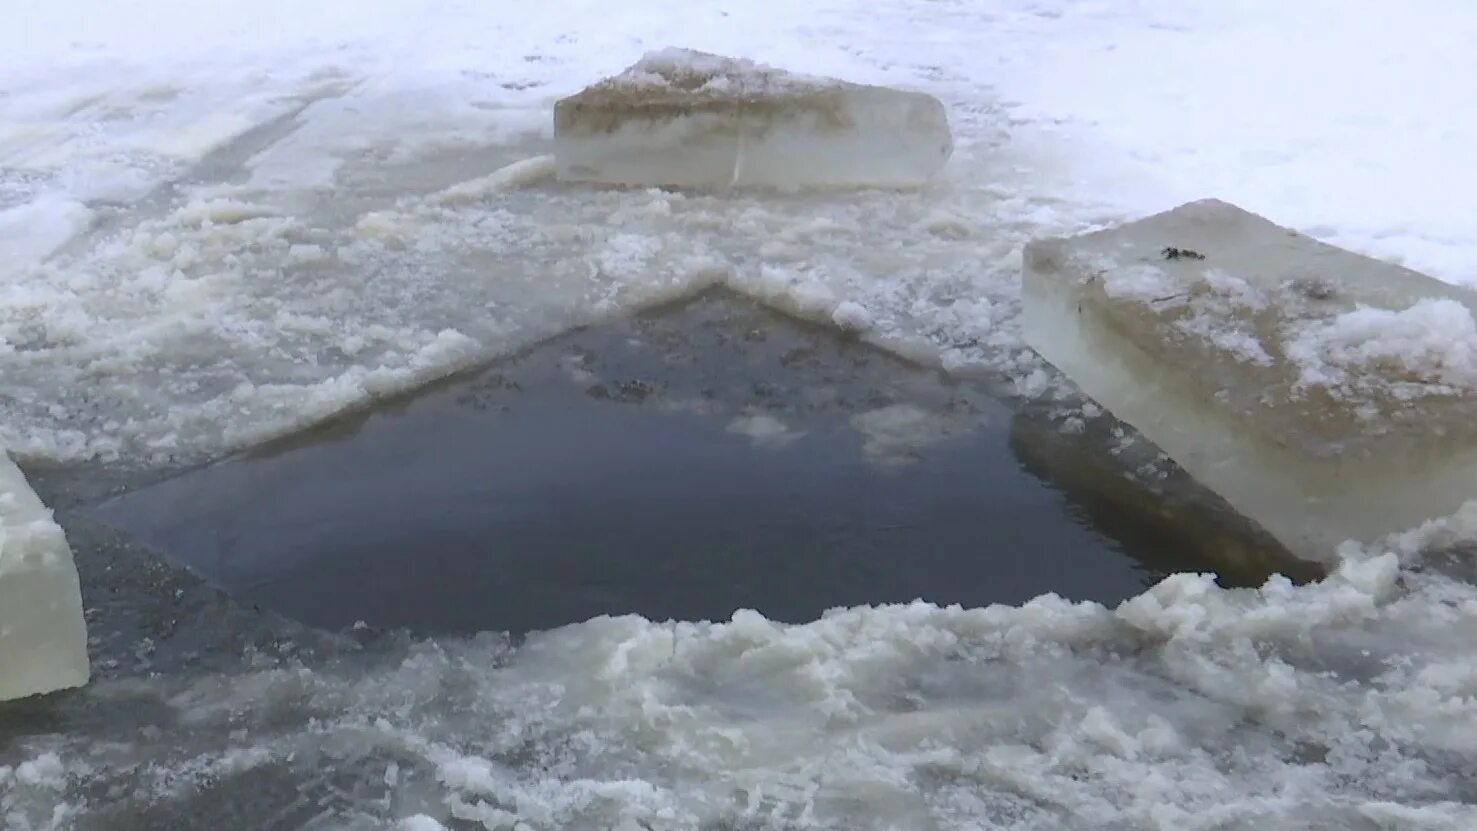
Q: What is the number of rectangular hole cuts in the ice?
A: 1